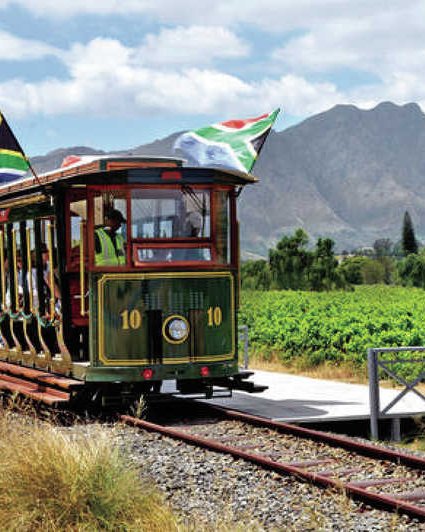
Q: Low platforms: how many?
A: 1